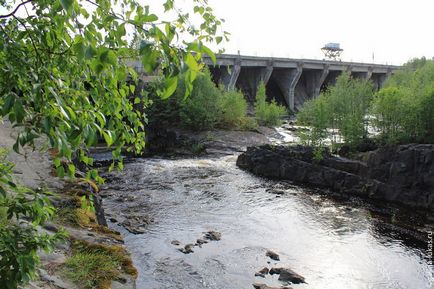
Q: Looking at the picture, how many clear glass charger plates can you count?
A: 0